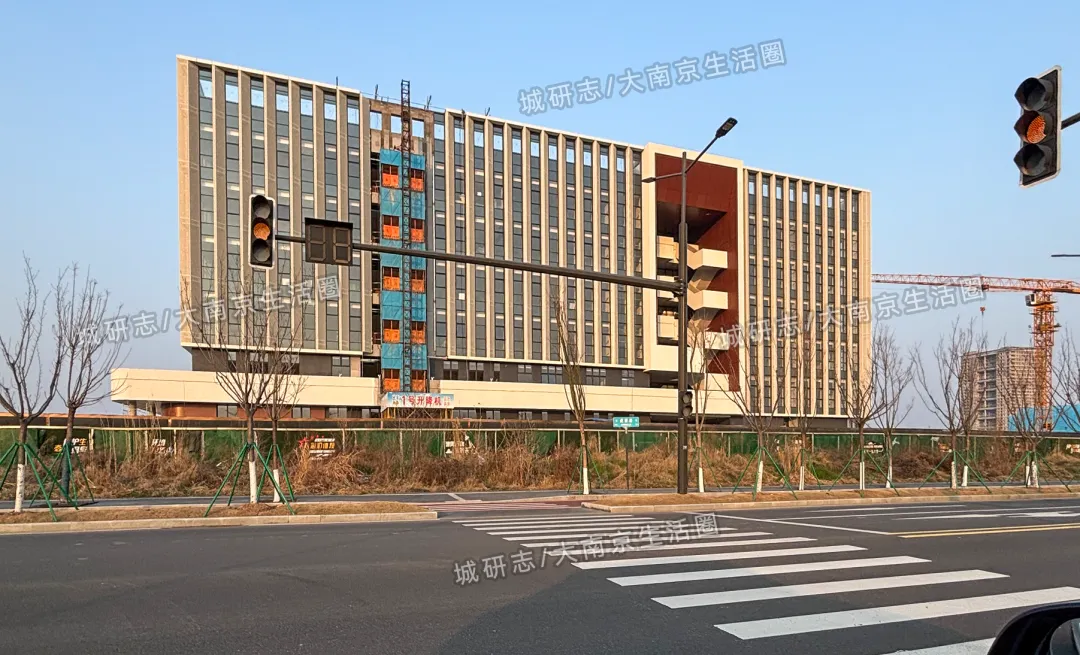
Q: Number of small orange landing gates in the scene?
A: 10